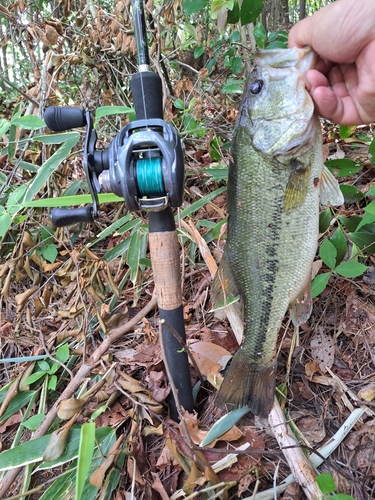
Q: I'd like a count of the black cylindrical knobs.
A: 2